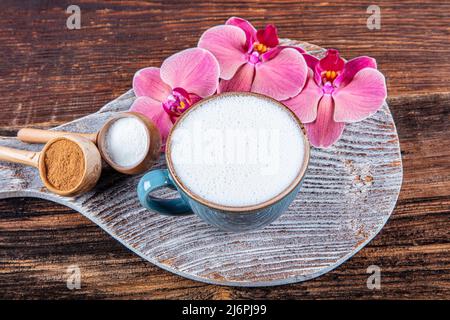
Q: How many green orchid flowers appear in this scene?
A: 0